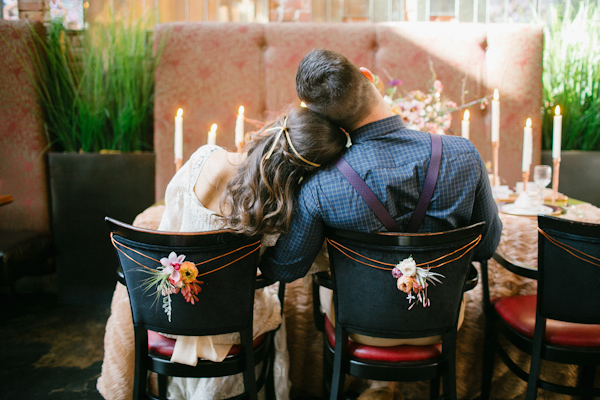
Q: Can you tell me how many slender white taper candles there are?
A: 7